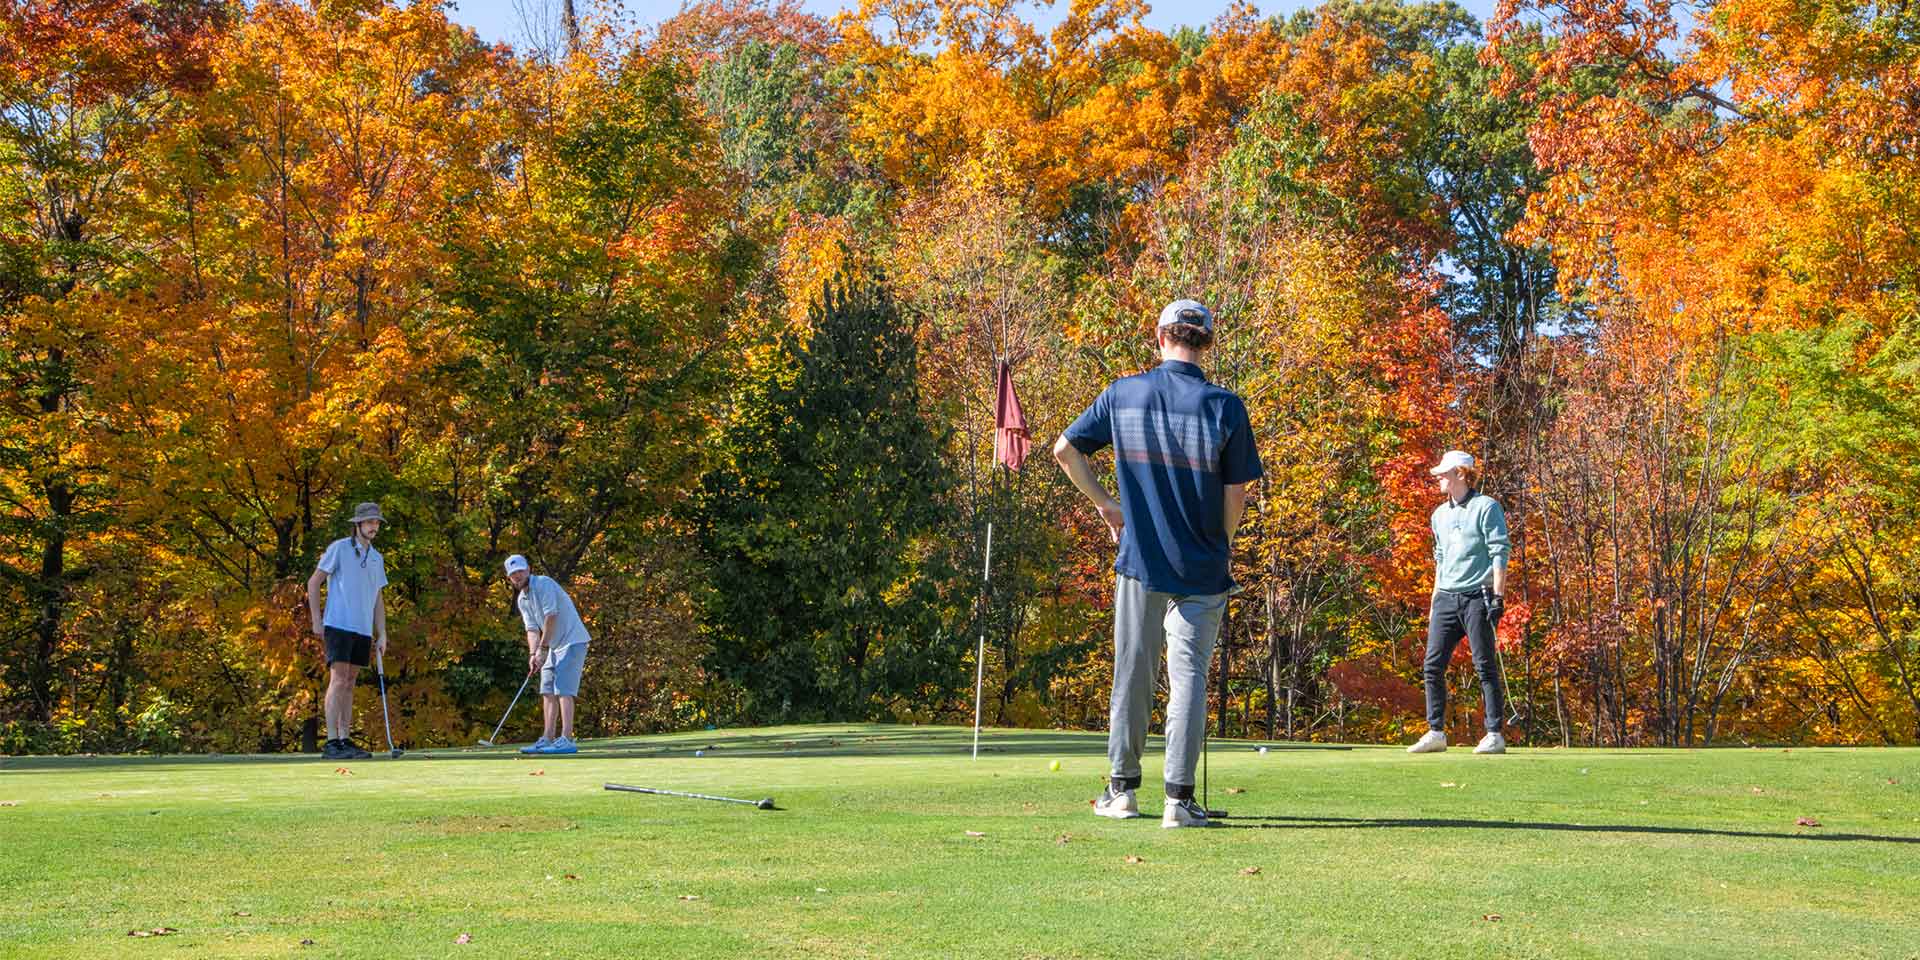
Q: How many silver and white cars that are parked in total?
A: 0